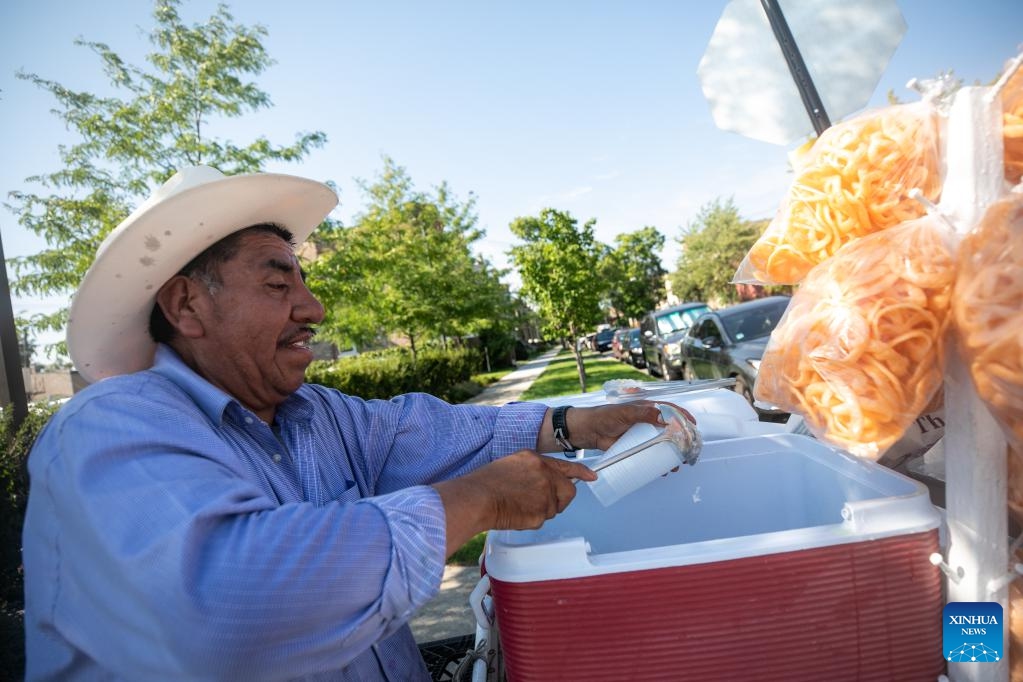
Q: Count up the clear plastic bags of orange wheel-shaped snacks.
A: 4